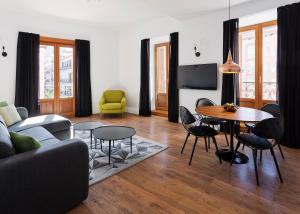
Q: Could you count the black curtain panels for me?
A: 6